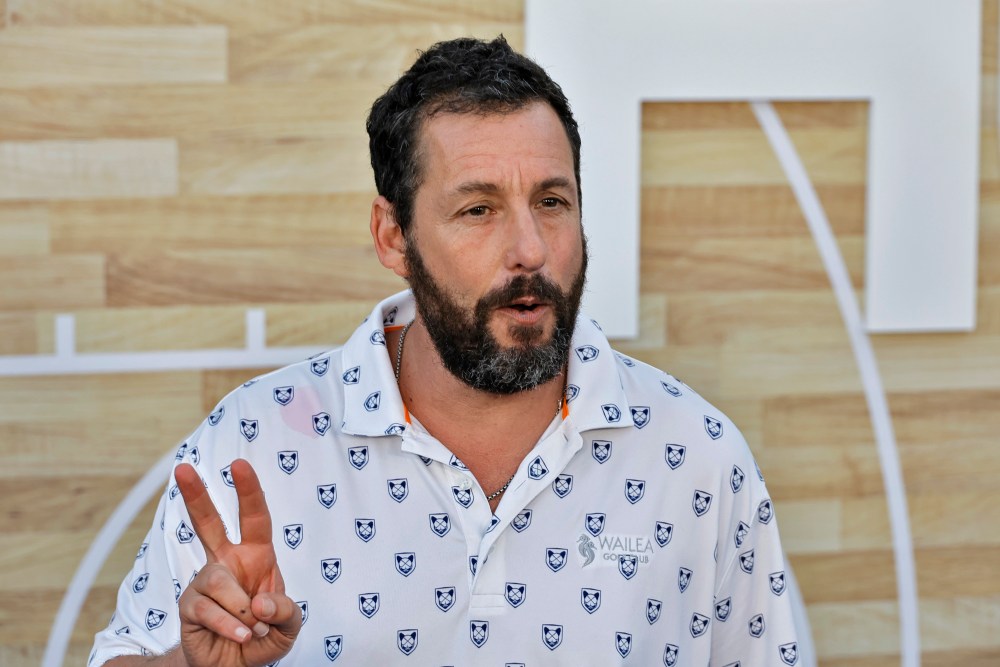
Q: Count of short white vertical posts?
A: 2